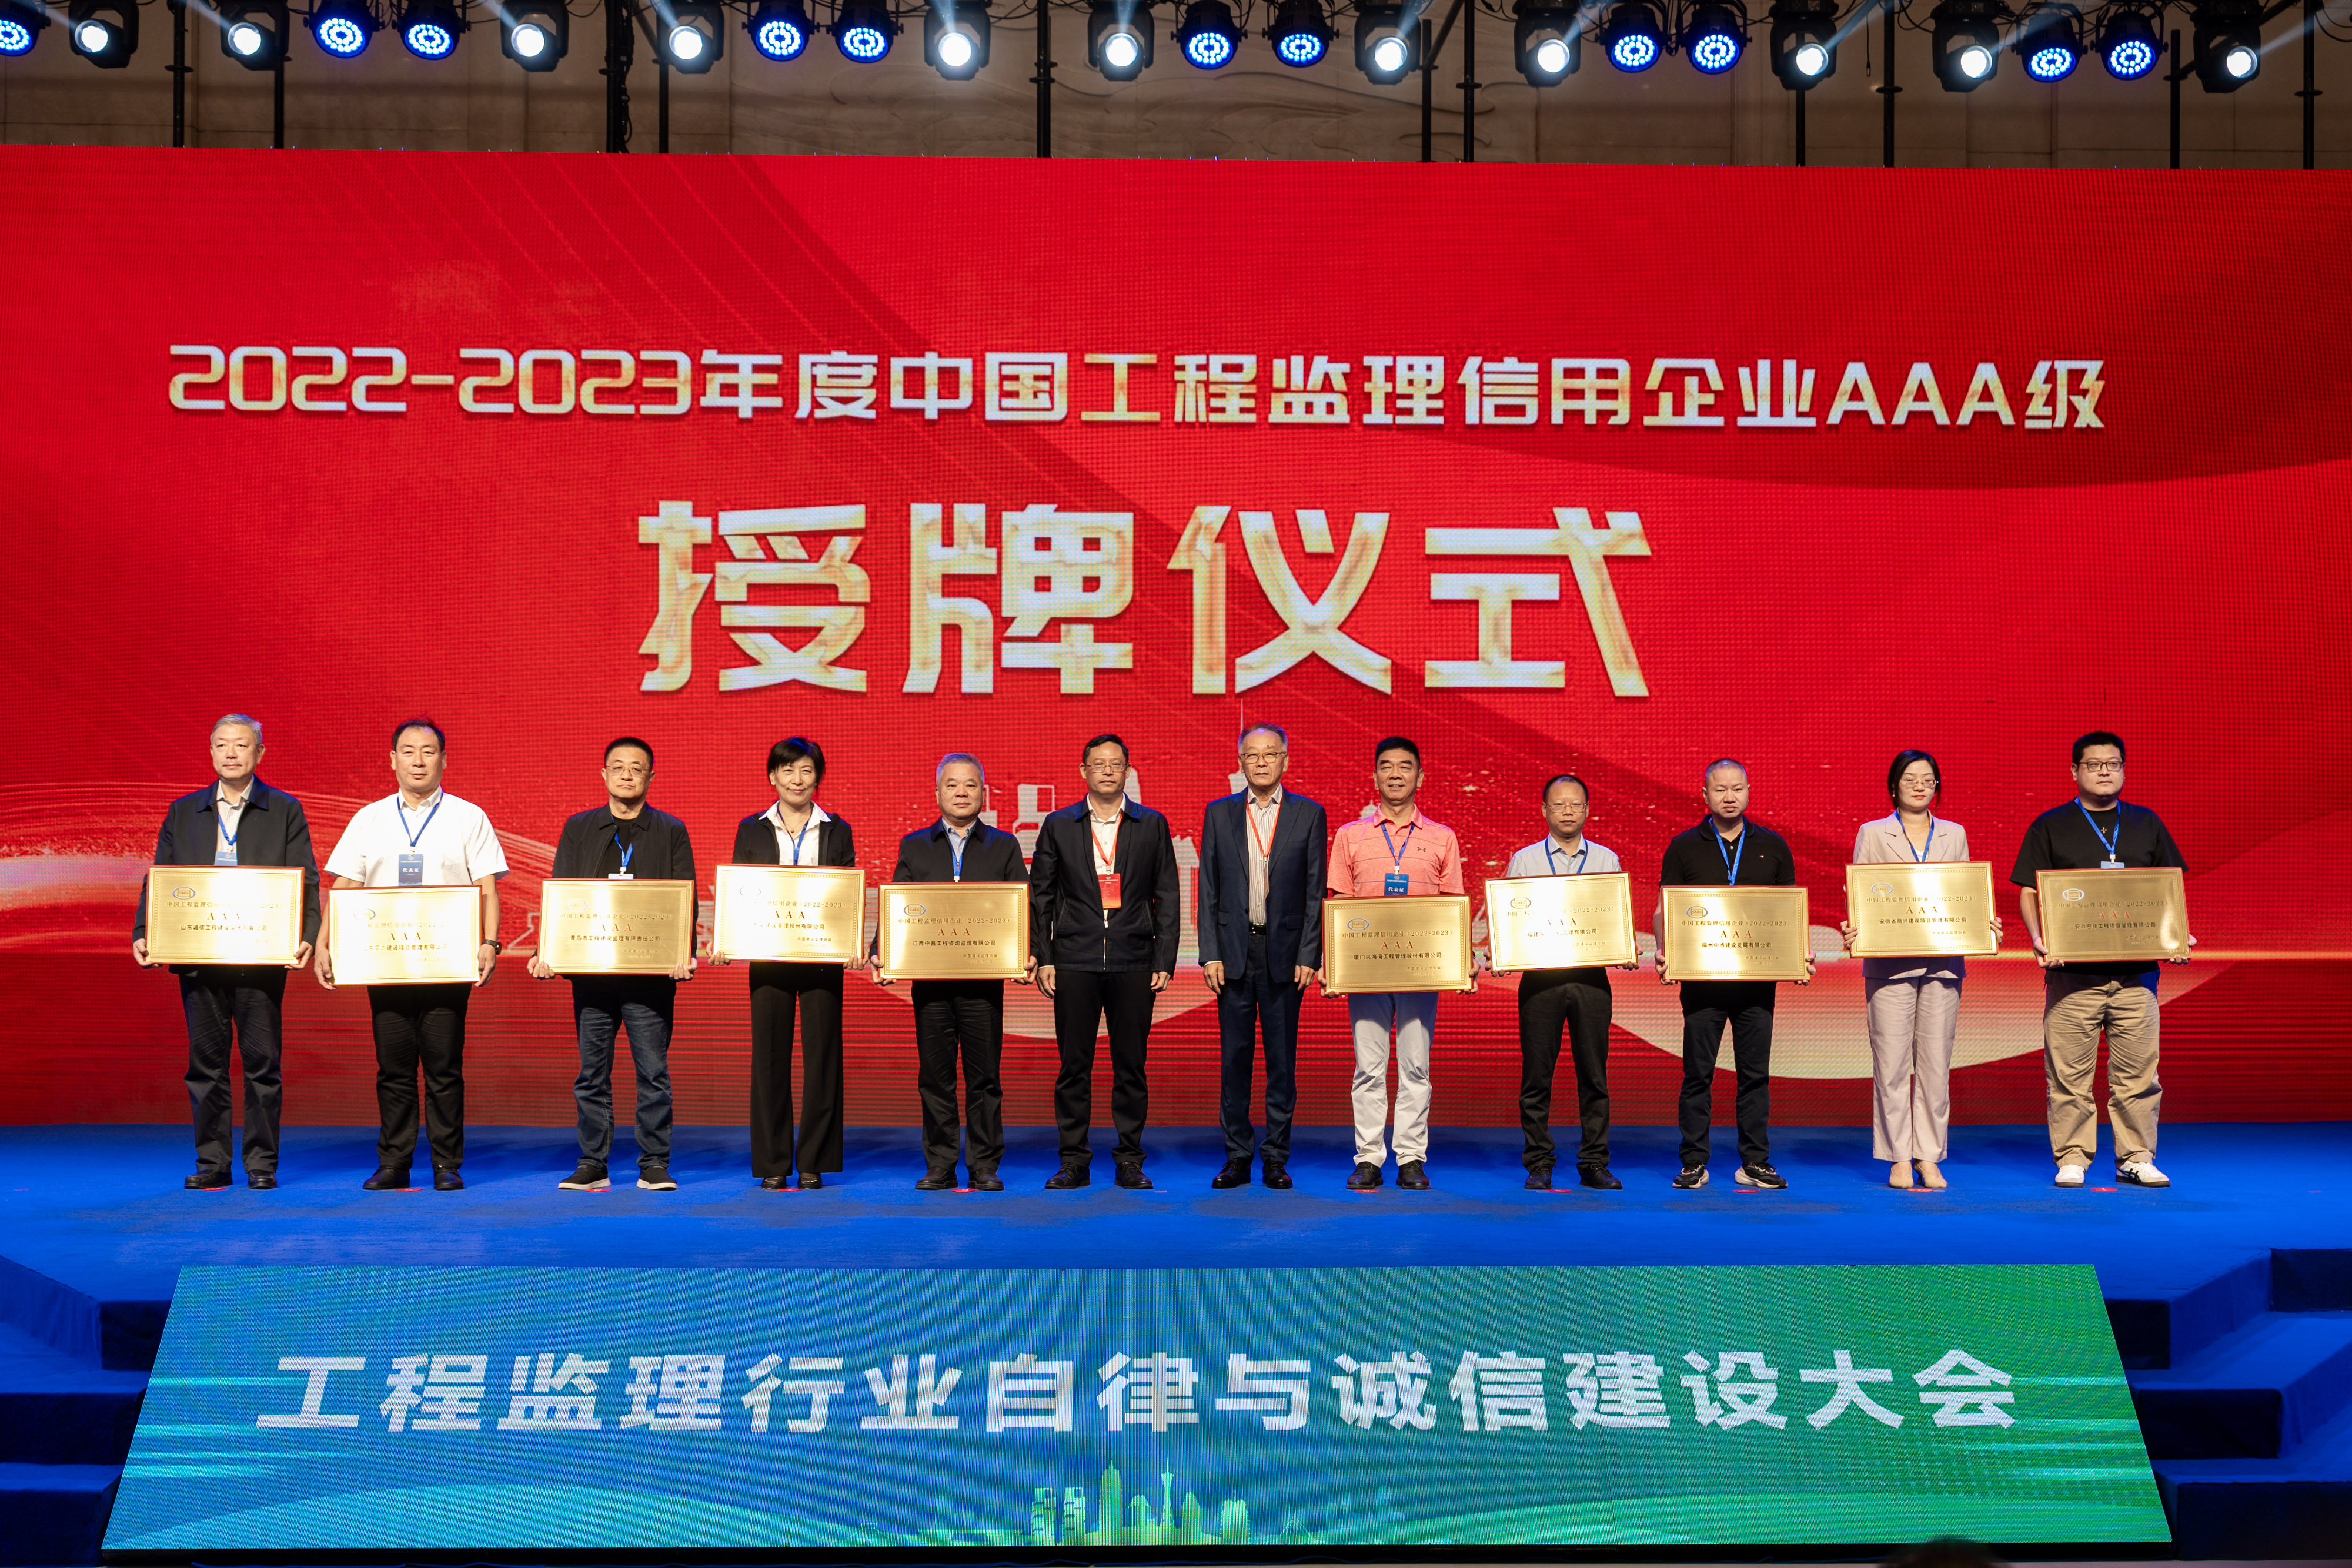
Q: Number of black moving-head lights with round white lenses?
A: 11